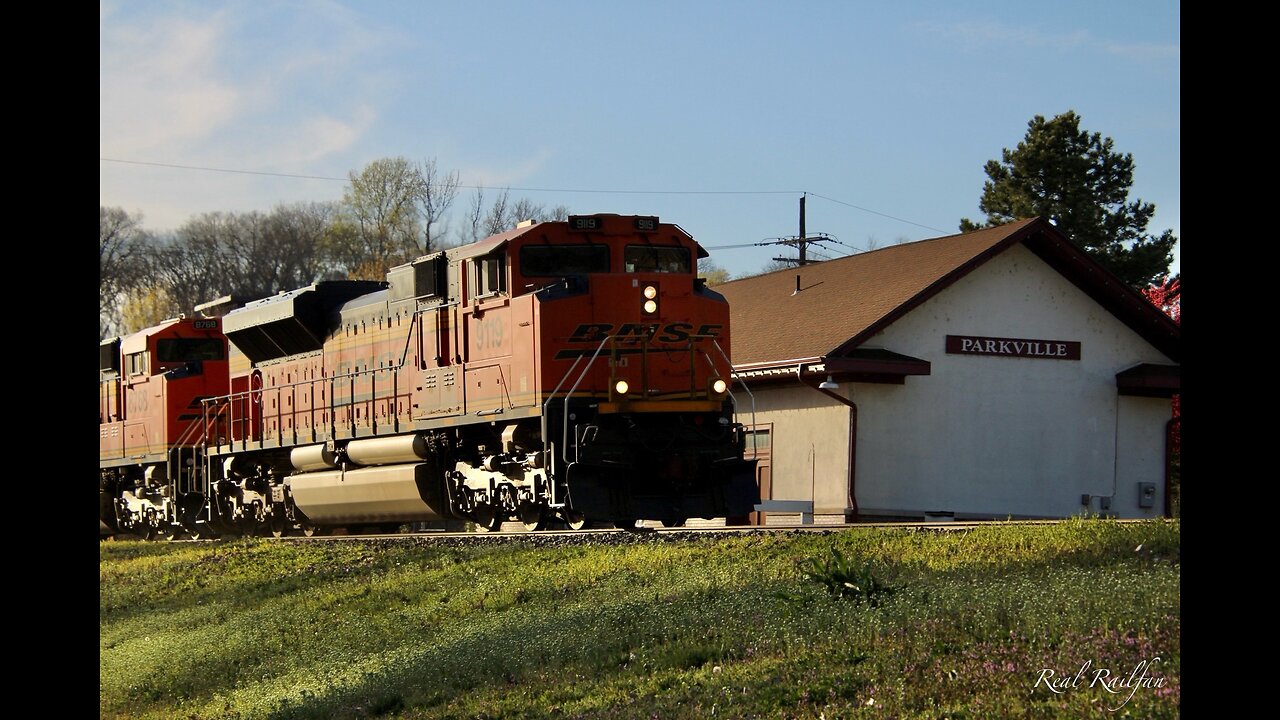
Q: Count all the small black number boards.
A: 3